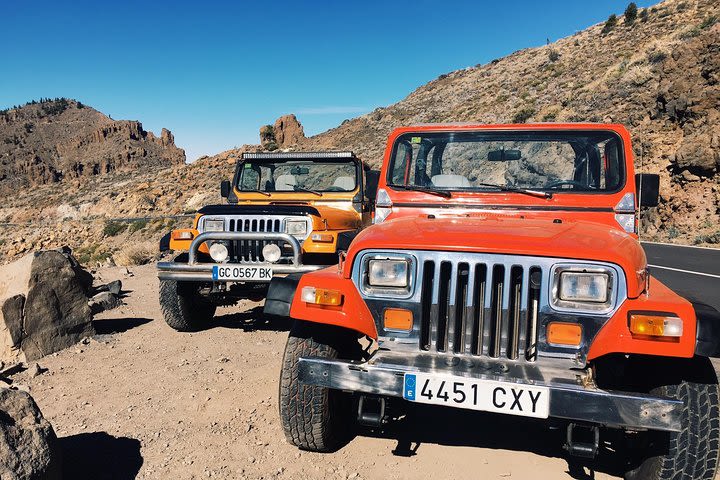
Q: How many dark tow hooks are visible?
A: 2